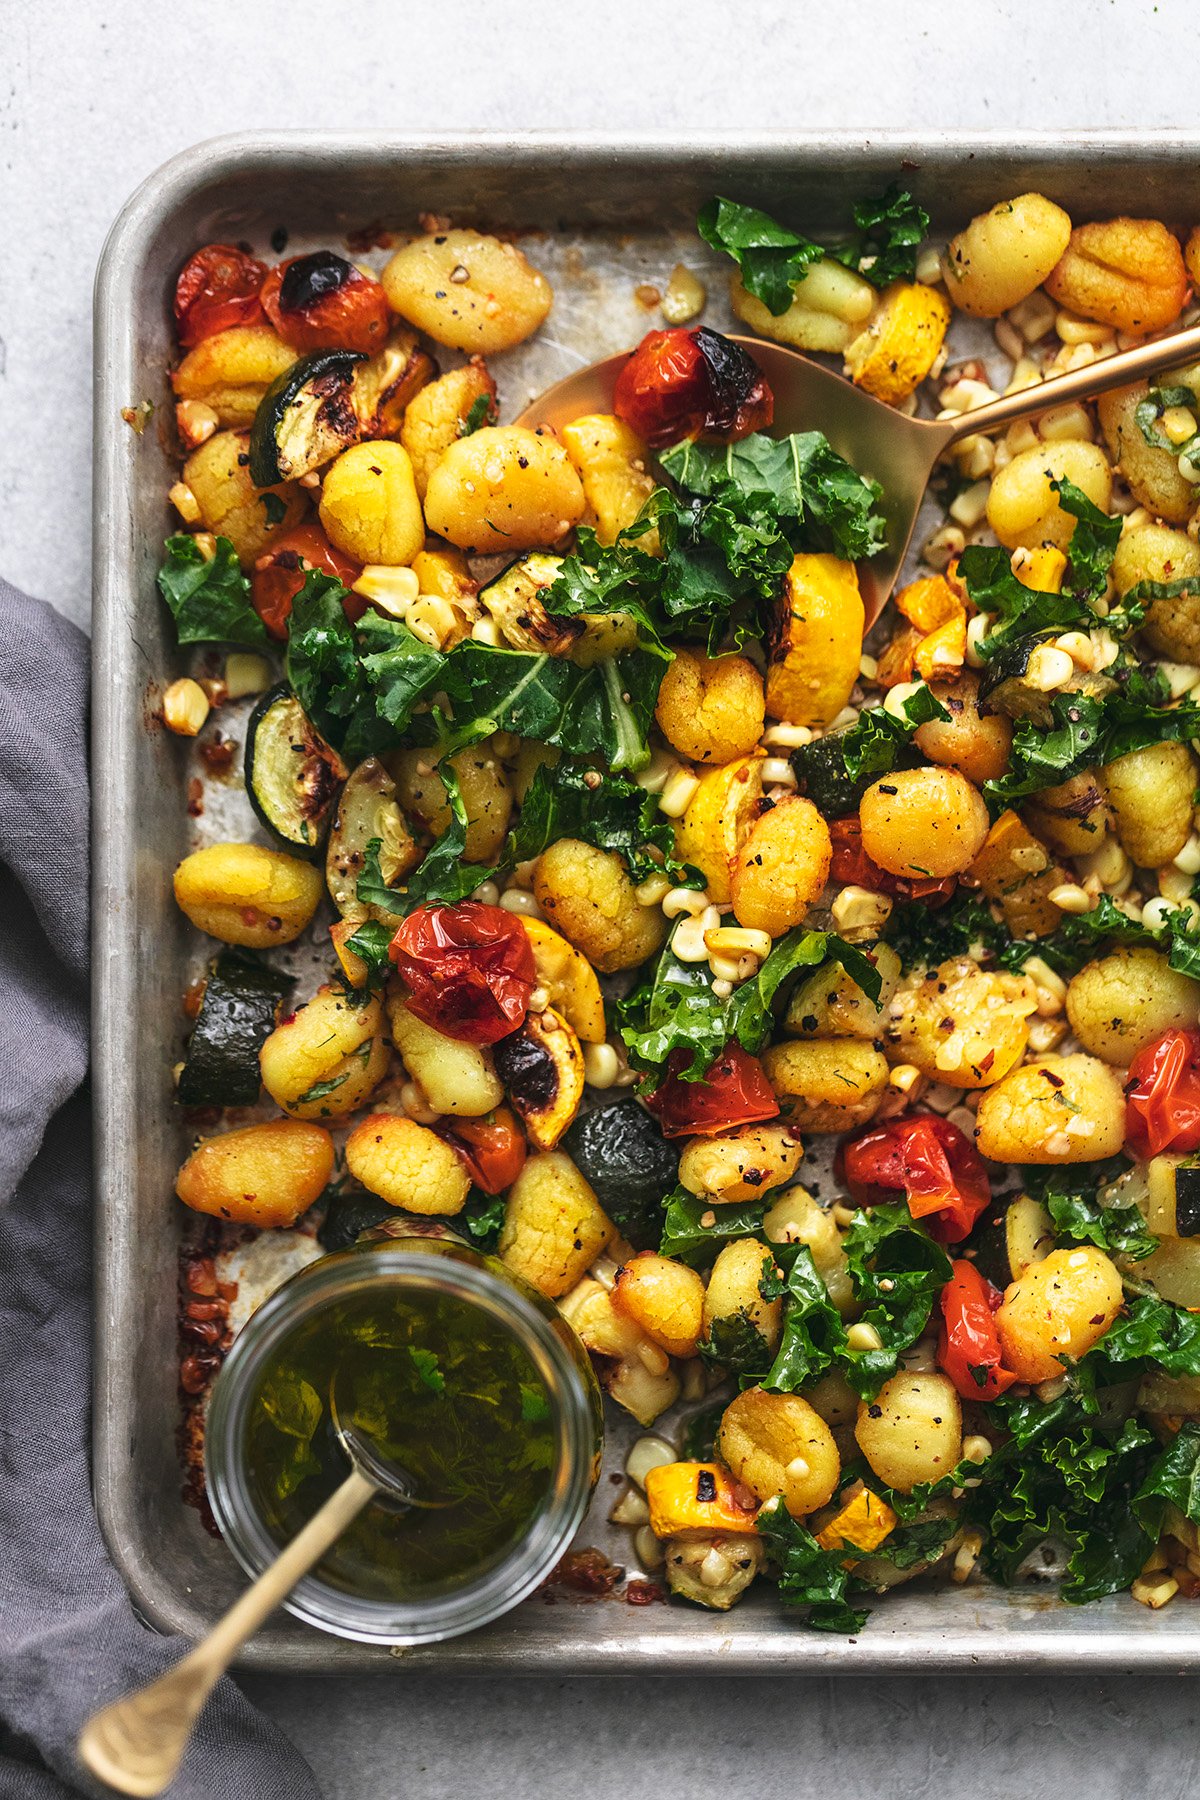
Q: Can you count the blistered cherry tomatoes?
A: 11